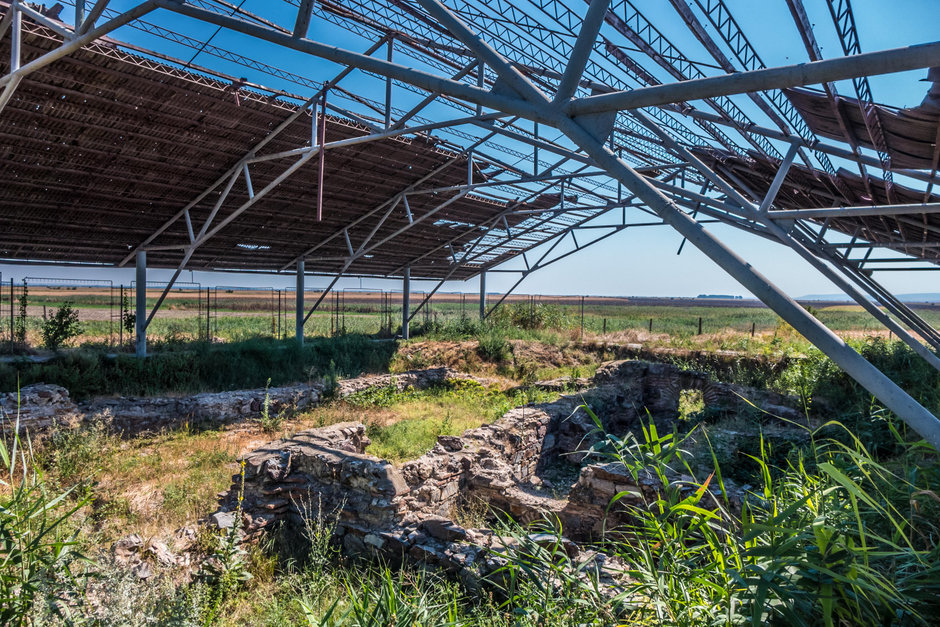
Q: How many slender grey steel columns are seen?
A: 4